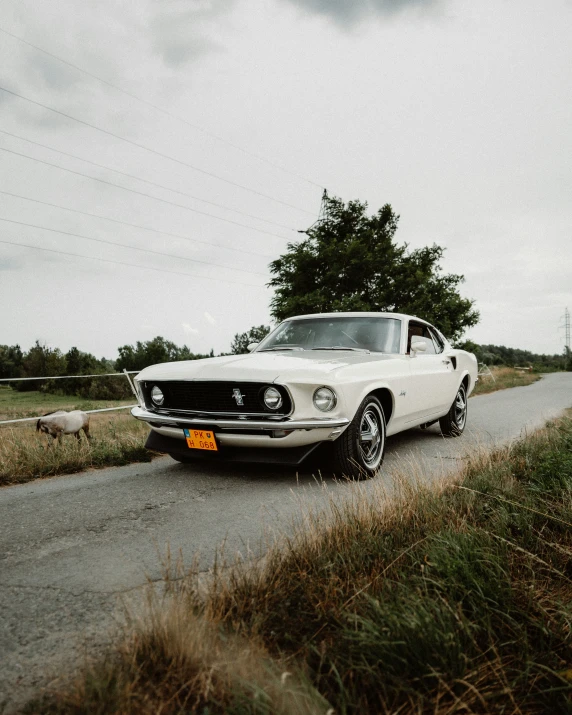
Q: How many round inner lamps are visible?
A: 2